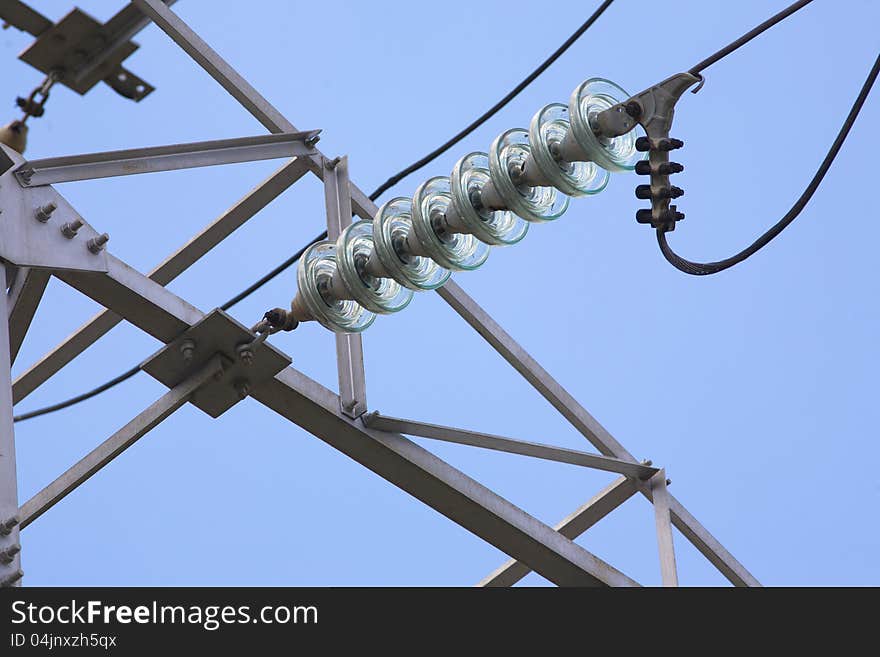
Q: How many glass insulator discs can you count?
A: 8